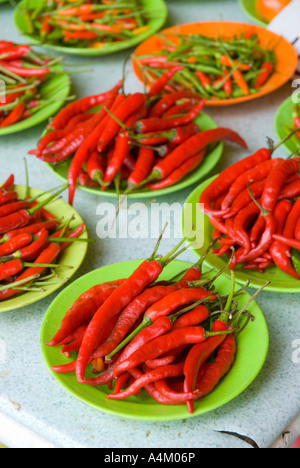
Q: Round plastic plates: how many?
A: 9